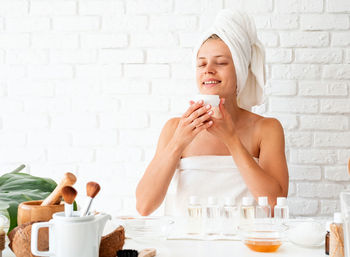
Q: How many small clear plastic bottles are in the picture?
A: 6